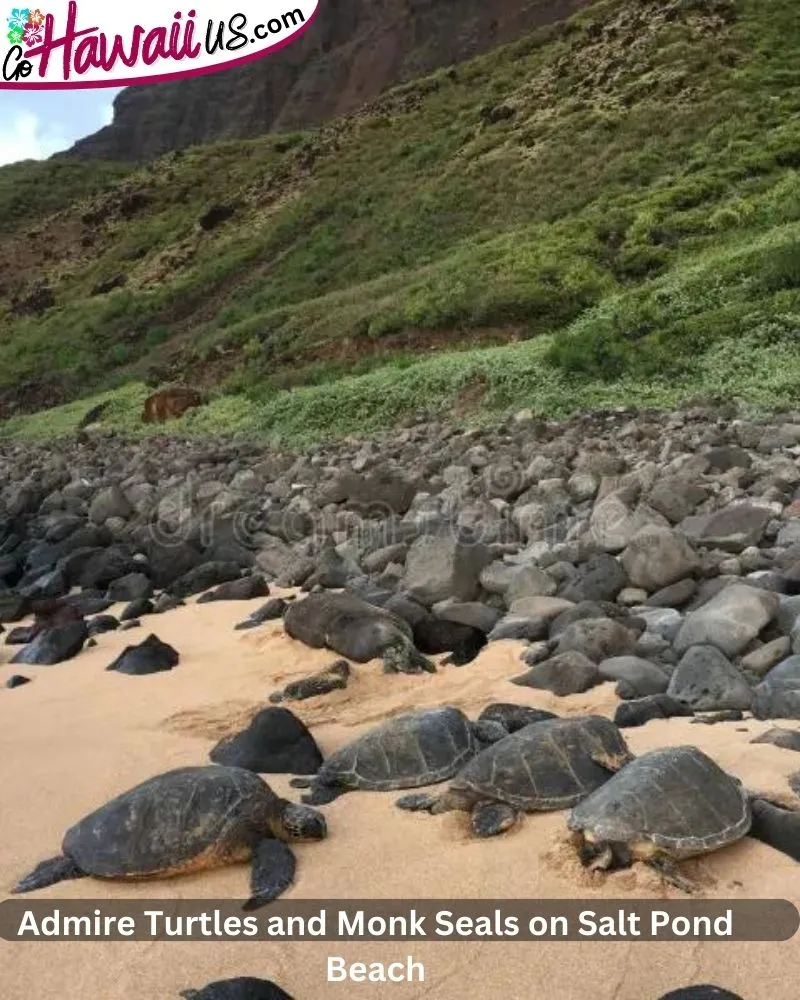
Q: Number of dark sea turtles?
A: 4